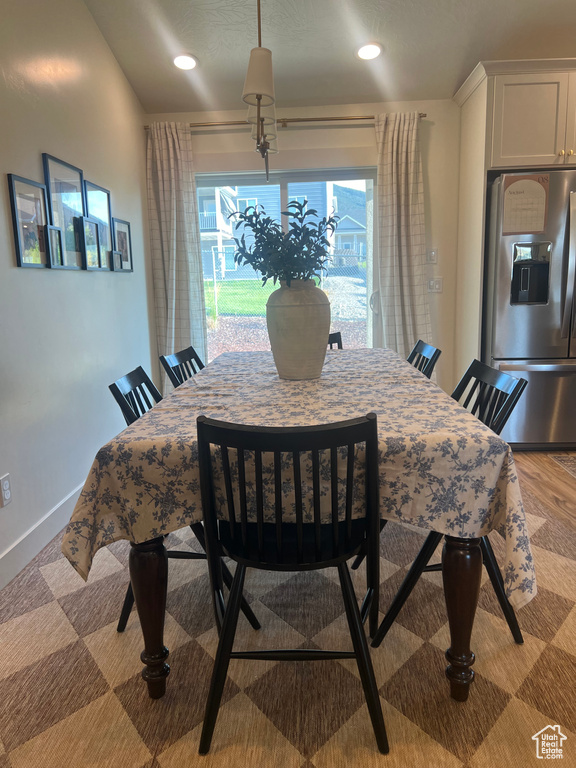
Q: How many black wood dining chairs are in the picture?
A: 6